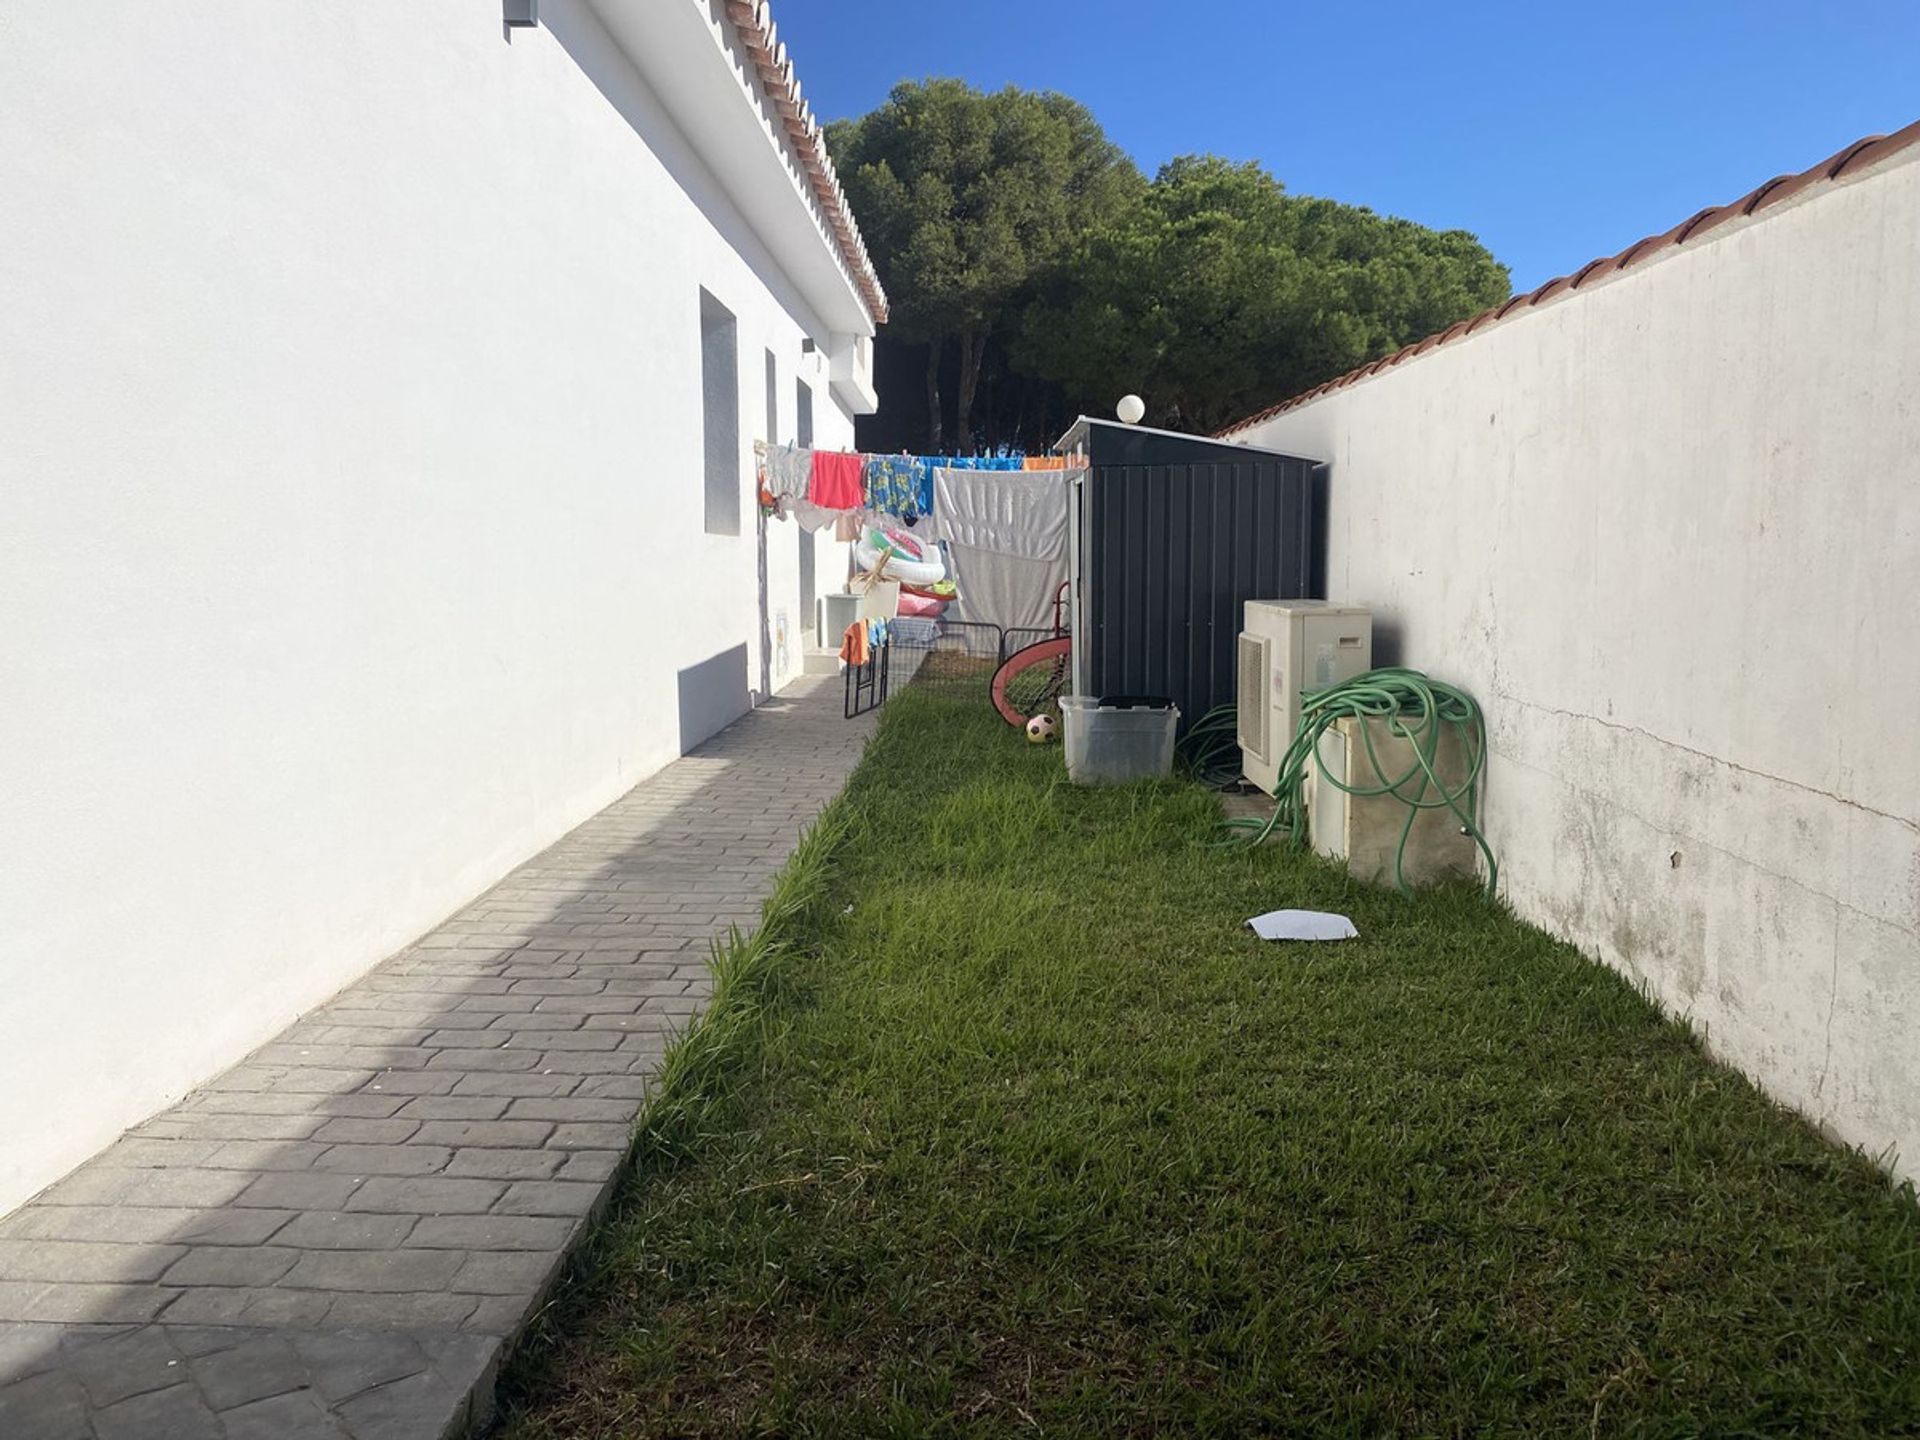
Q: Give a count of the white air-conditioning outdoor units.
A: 1